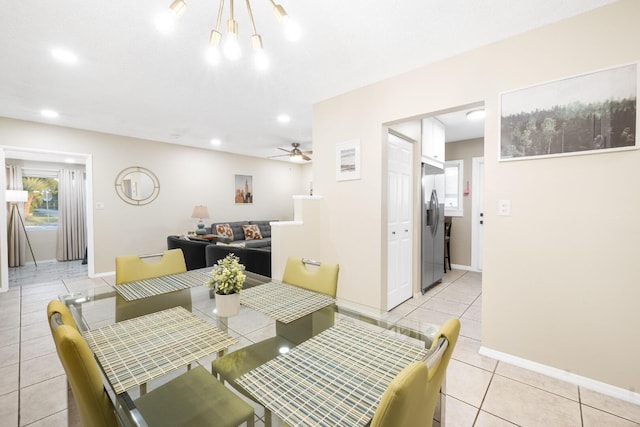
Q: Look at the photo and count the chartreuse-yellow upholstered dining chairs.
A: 4